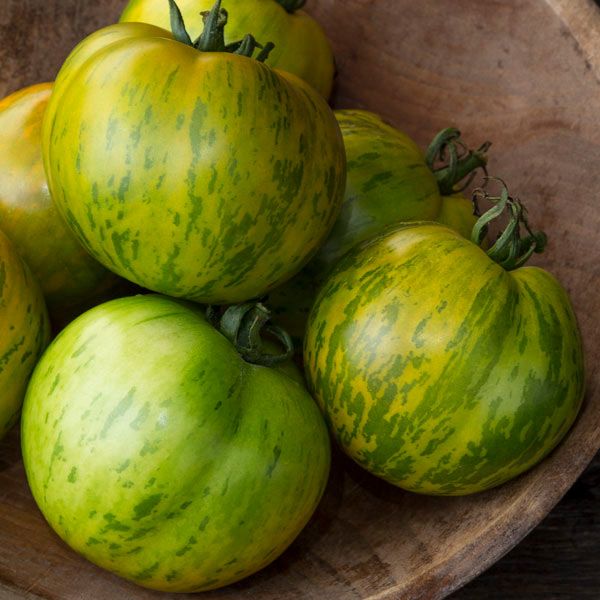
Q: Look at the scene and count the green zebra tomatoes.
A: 7